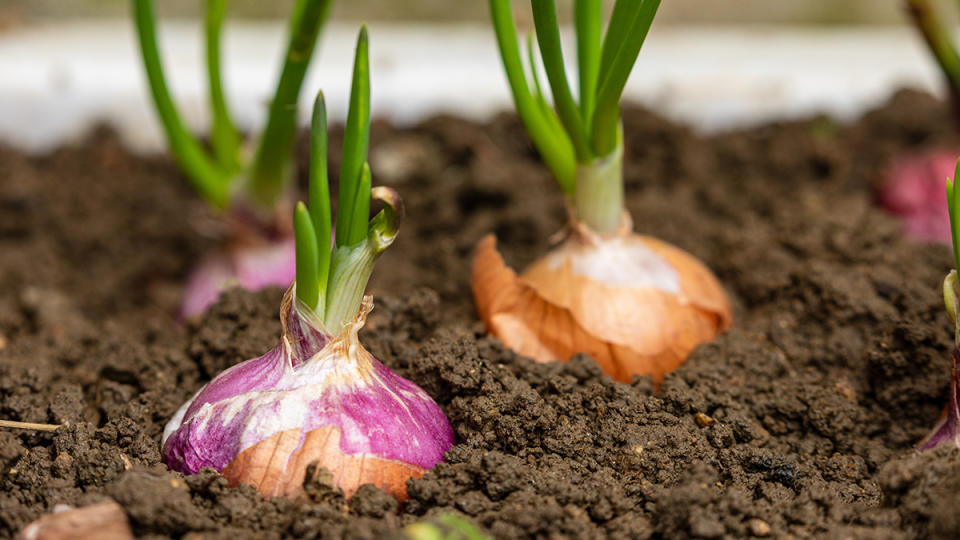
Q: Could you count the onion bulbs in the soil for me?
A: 5